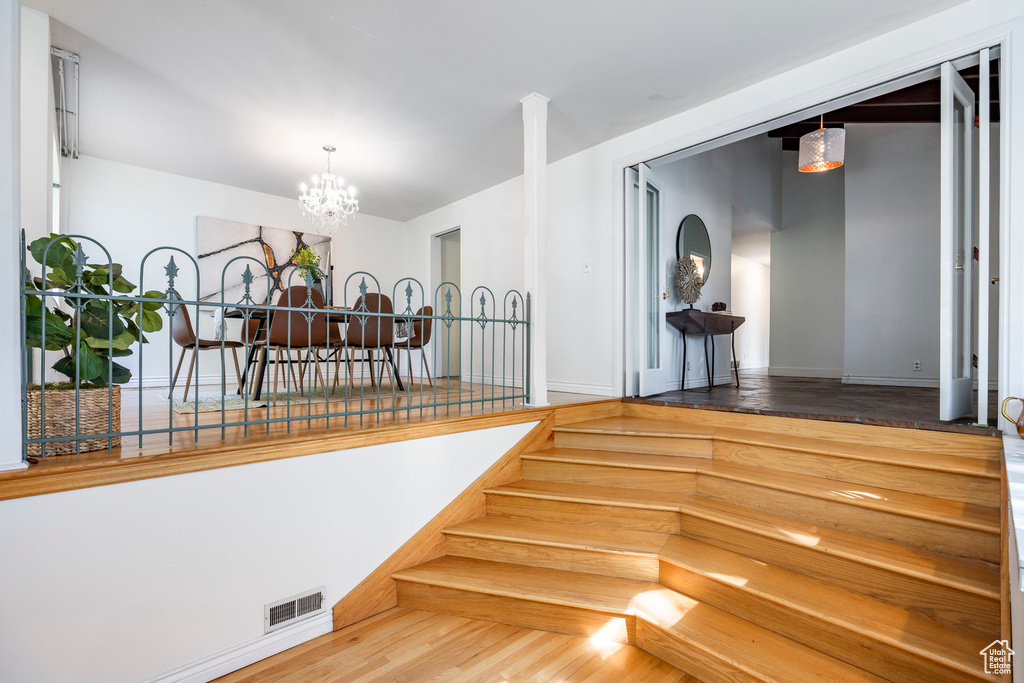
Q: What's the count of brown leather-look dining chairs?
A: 6